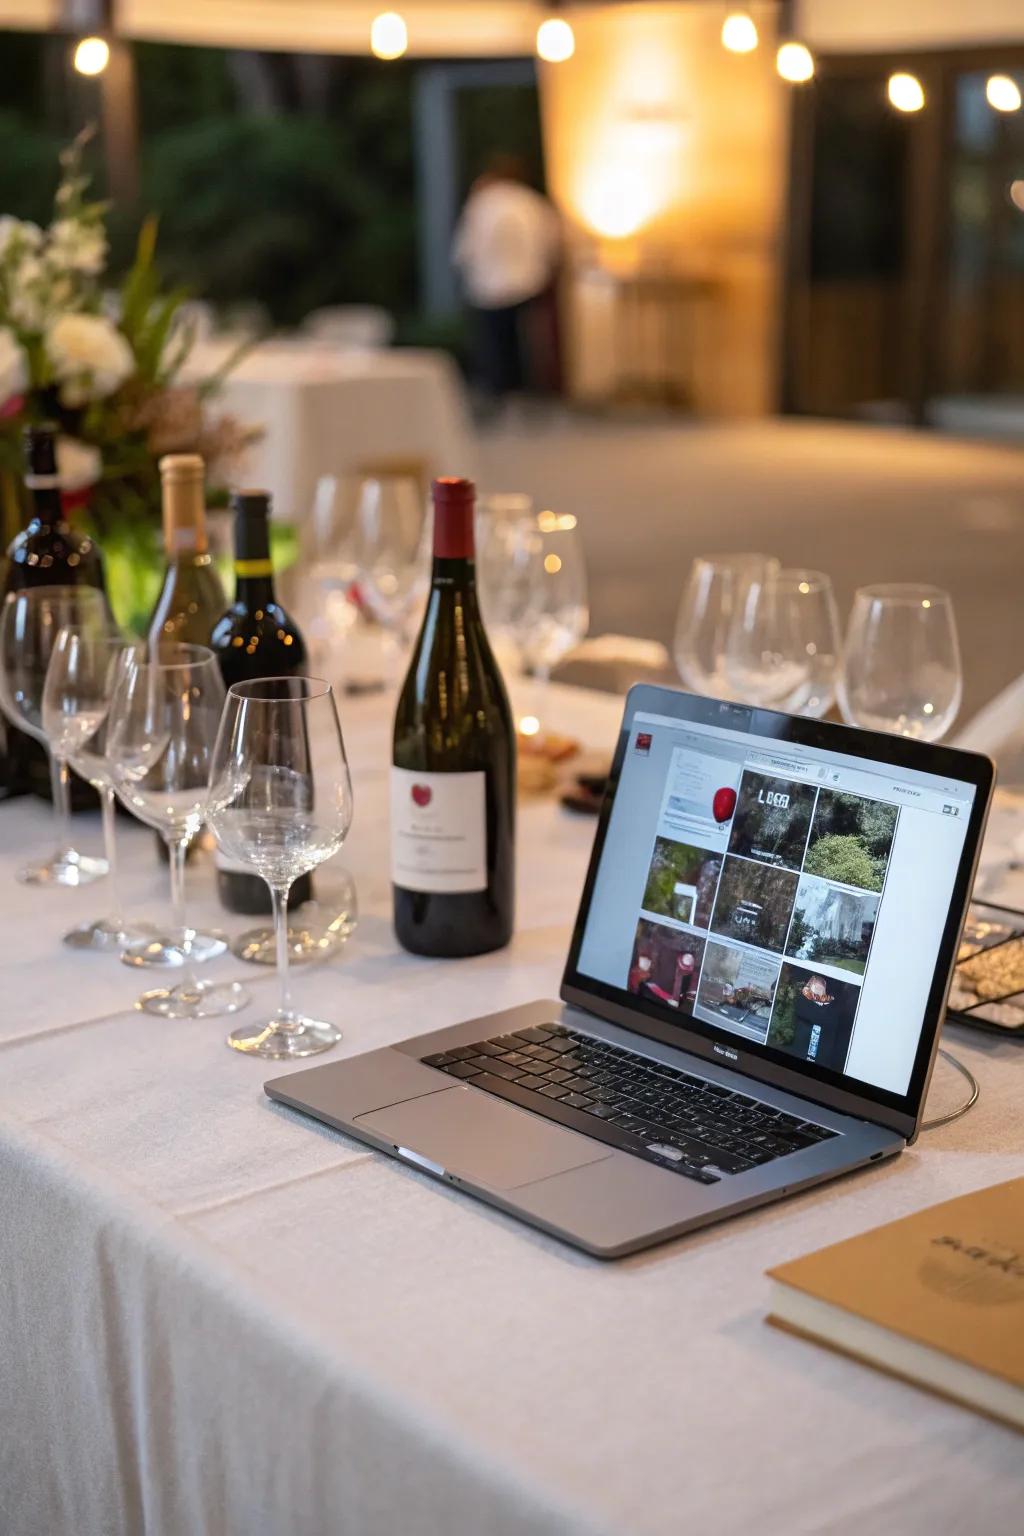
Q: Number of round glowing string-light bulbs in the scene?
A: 7